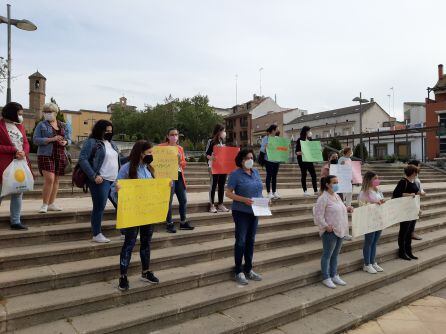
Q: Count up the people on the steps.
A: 15